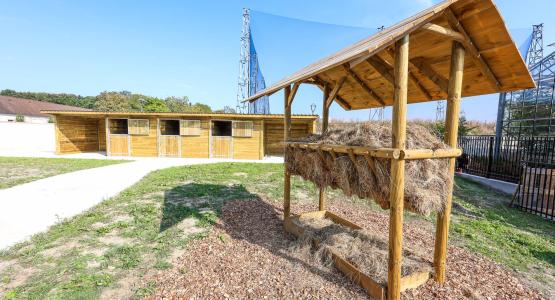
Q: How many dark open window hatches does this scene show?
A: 3